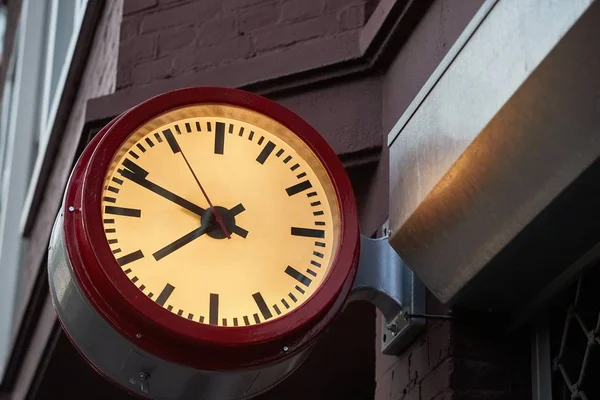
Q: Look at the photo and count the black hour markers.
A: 12